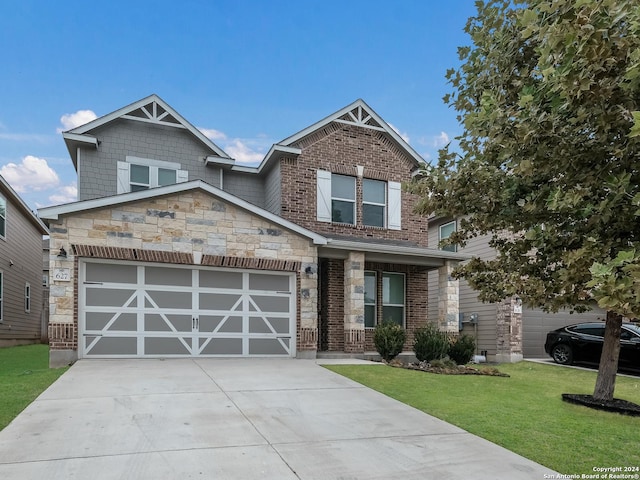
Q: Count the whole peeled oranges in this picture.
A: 0